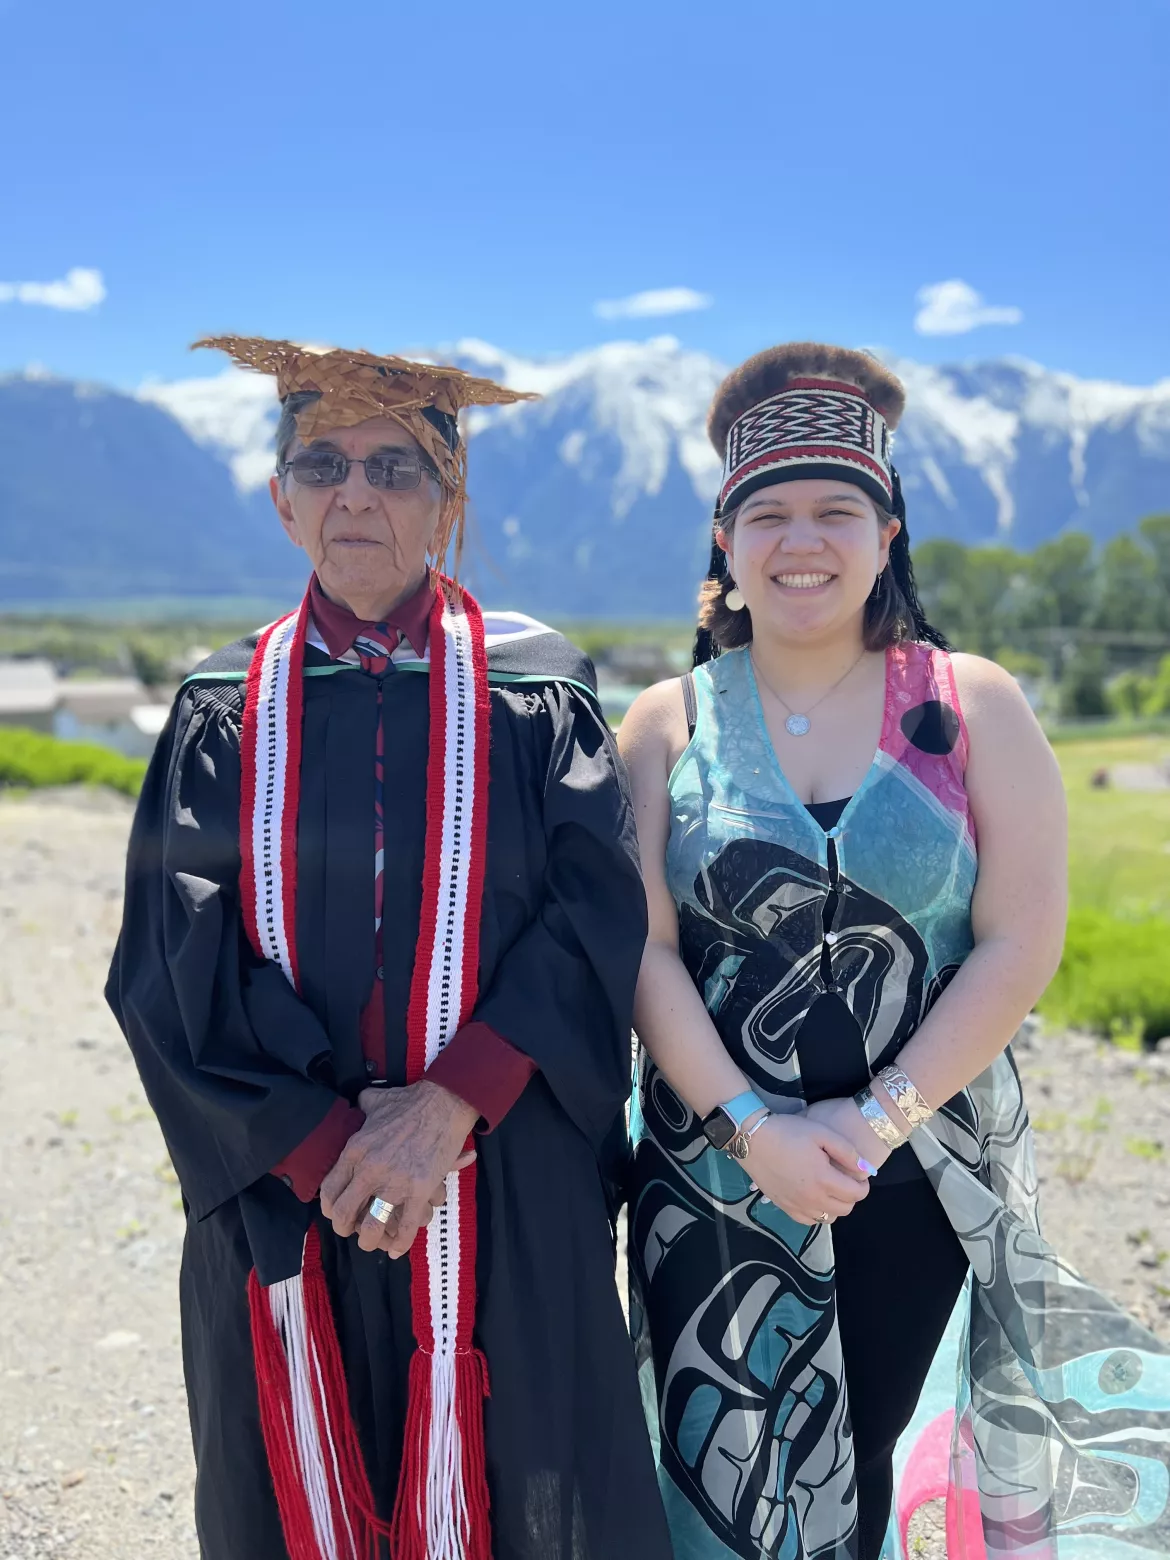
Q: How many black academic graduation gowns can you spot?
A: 1